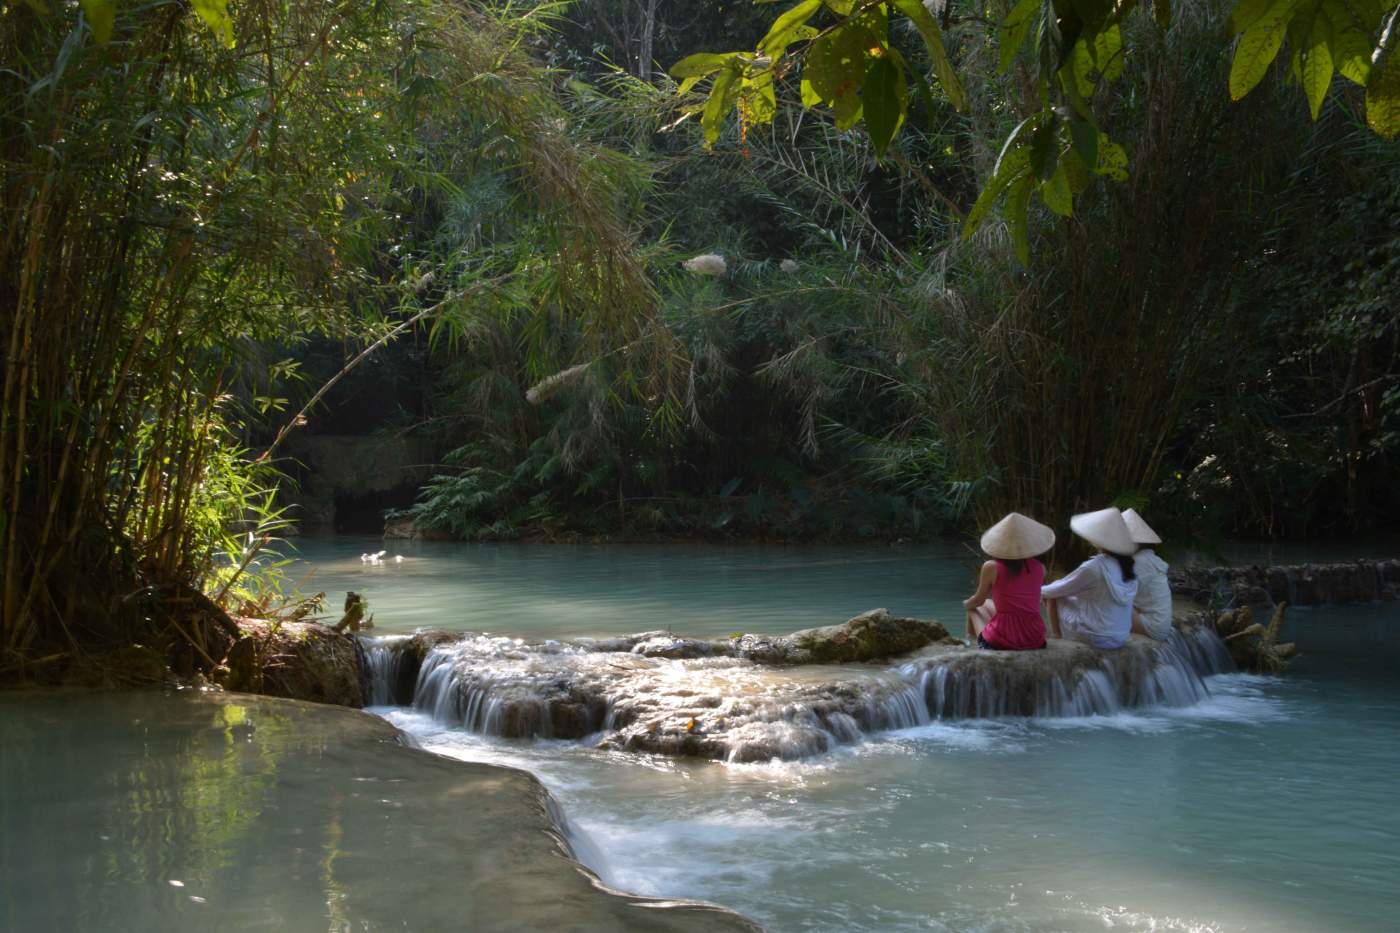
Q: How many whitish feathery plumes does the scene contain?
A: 3